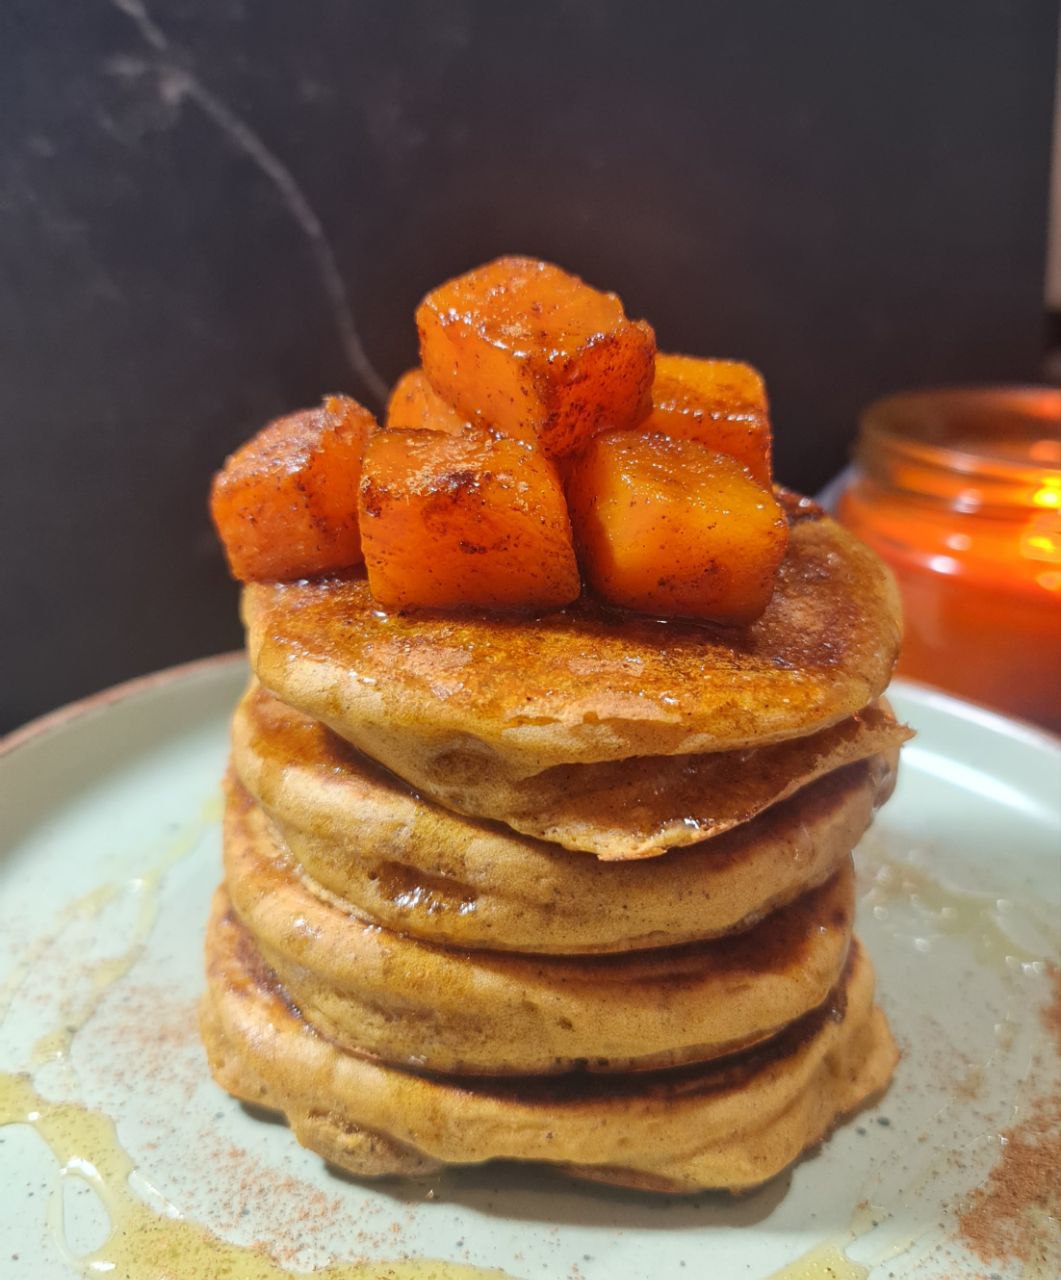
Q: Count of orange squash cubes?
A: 6